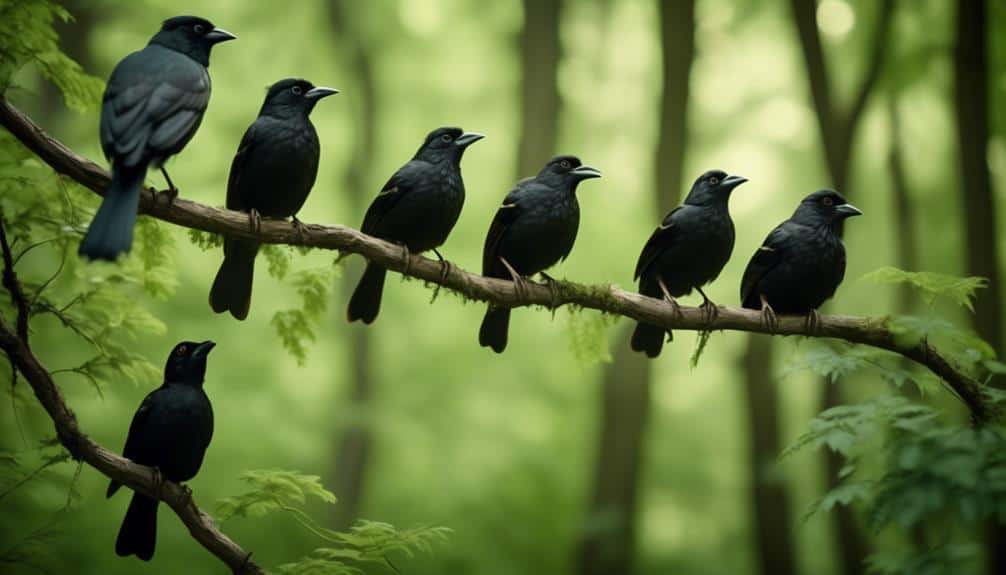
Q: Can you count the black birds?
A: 7